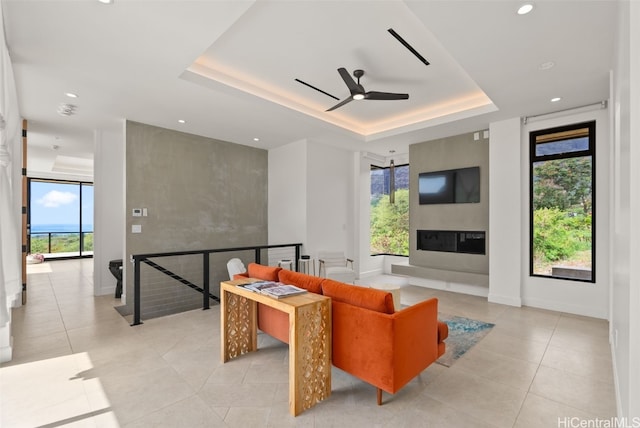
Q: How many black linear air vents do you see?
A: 2